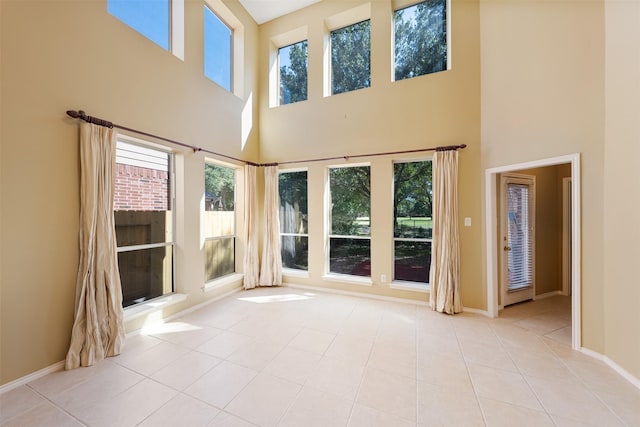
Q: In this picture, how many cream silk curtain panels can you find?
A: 4